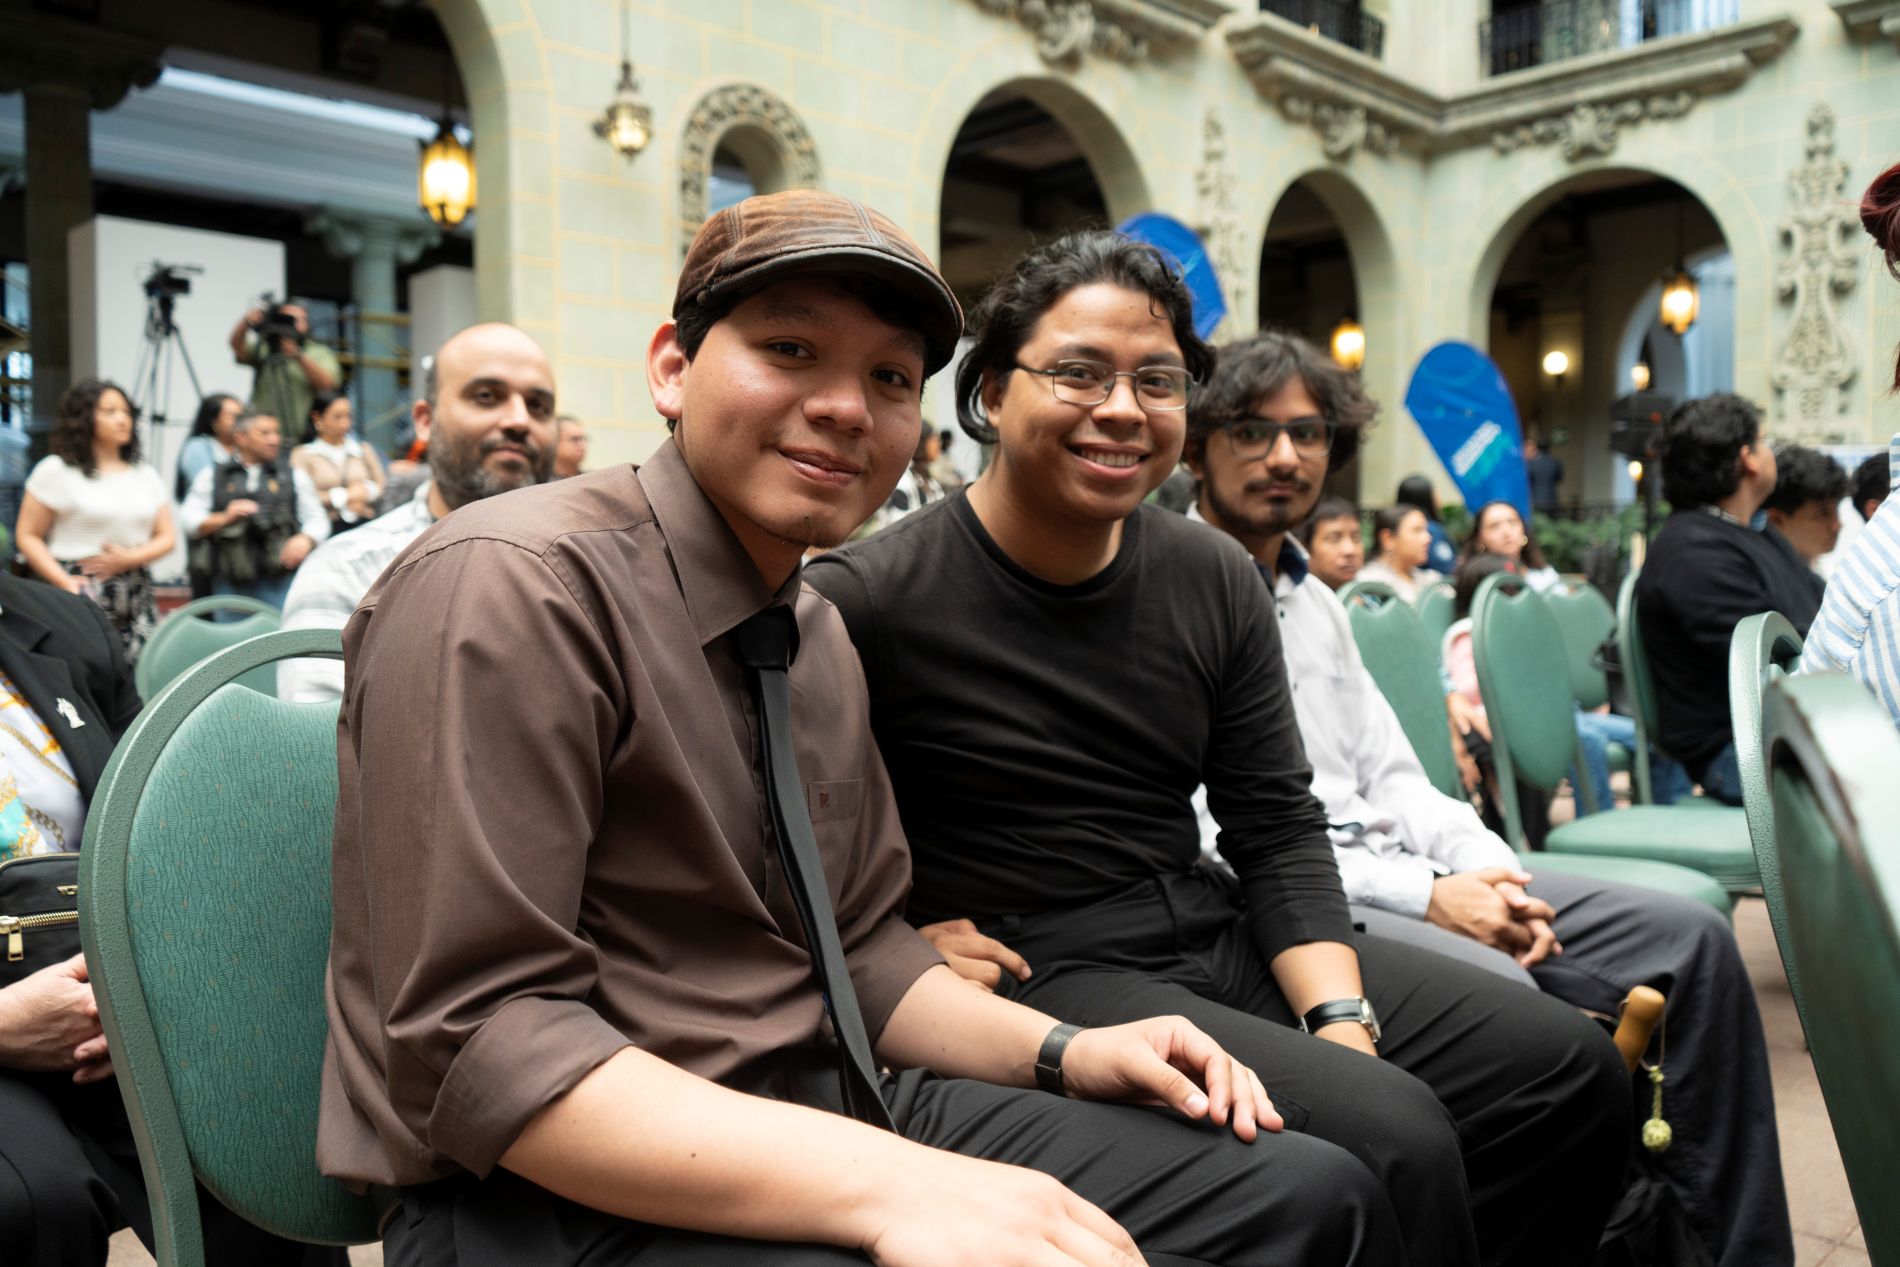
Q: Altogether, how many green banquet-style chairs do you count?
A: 9